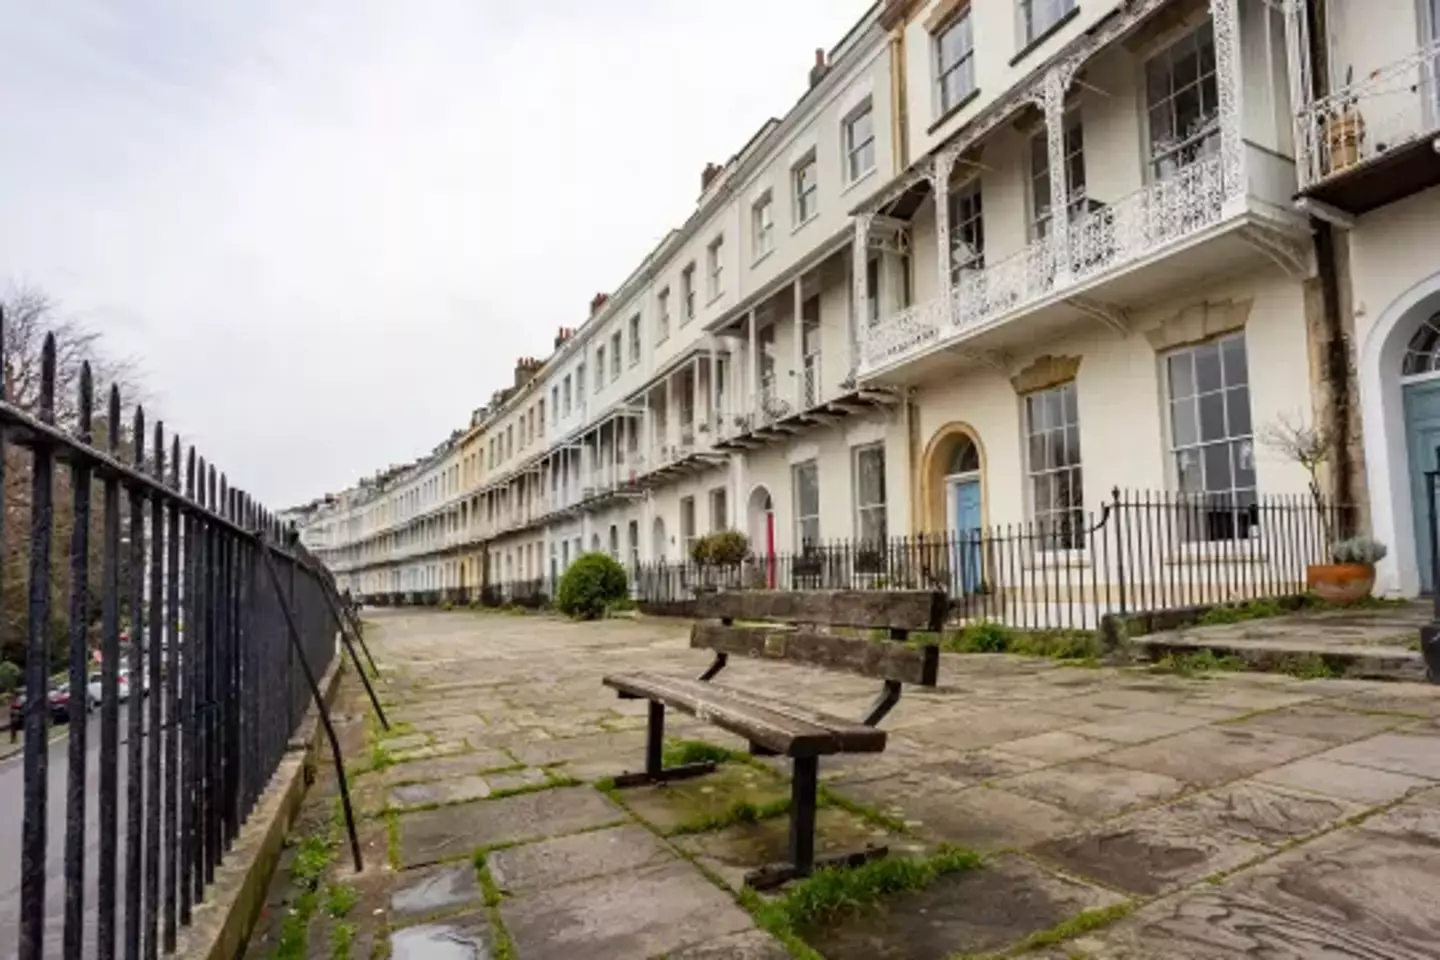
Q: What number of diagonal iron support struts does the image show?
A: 3